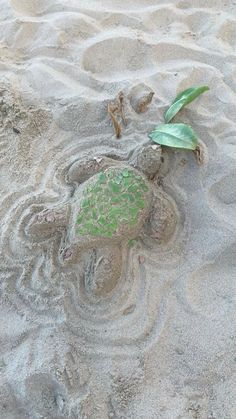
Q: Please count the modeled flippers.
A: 4